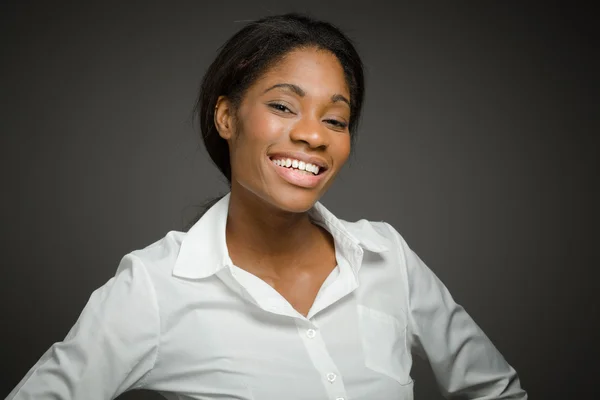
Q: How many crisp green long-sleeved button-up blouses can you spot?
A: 0